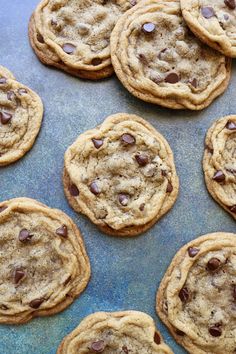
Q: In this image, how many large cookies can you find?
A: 9